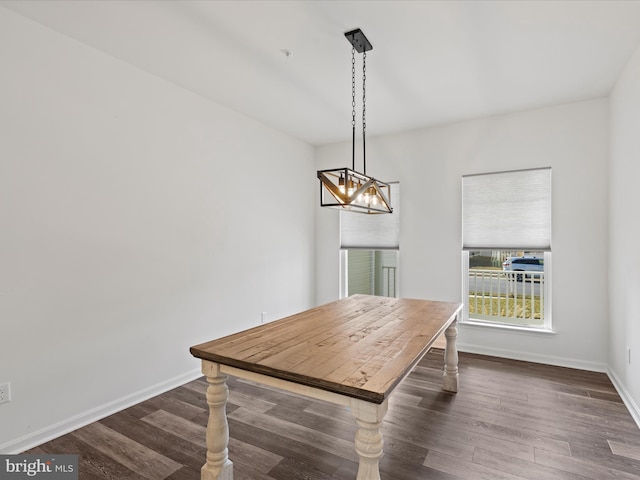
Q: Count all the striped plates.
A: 0